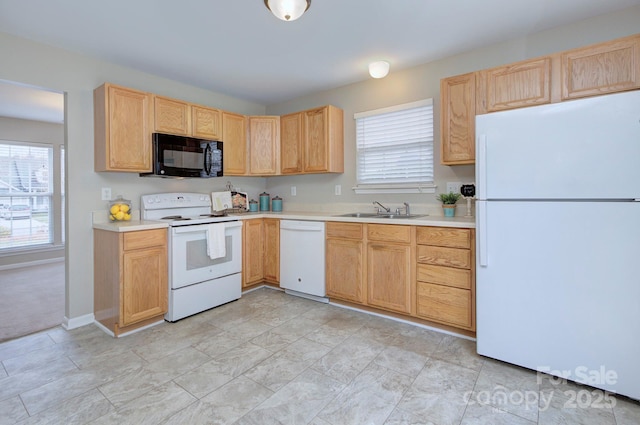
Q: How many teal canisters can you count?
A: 3